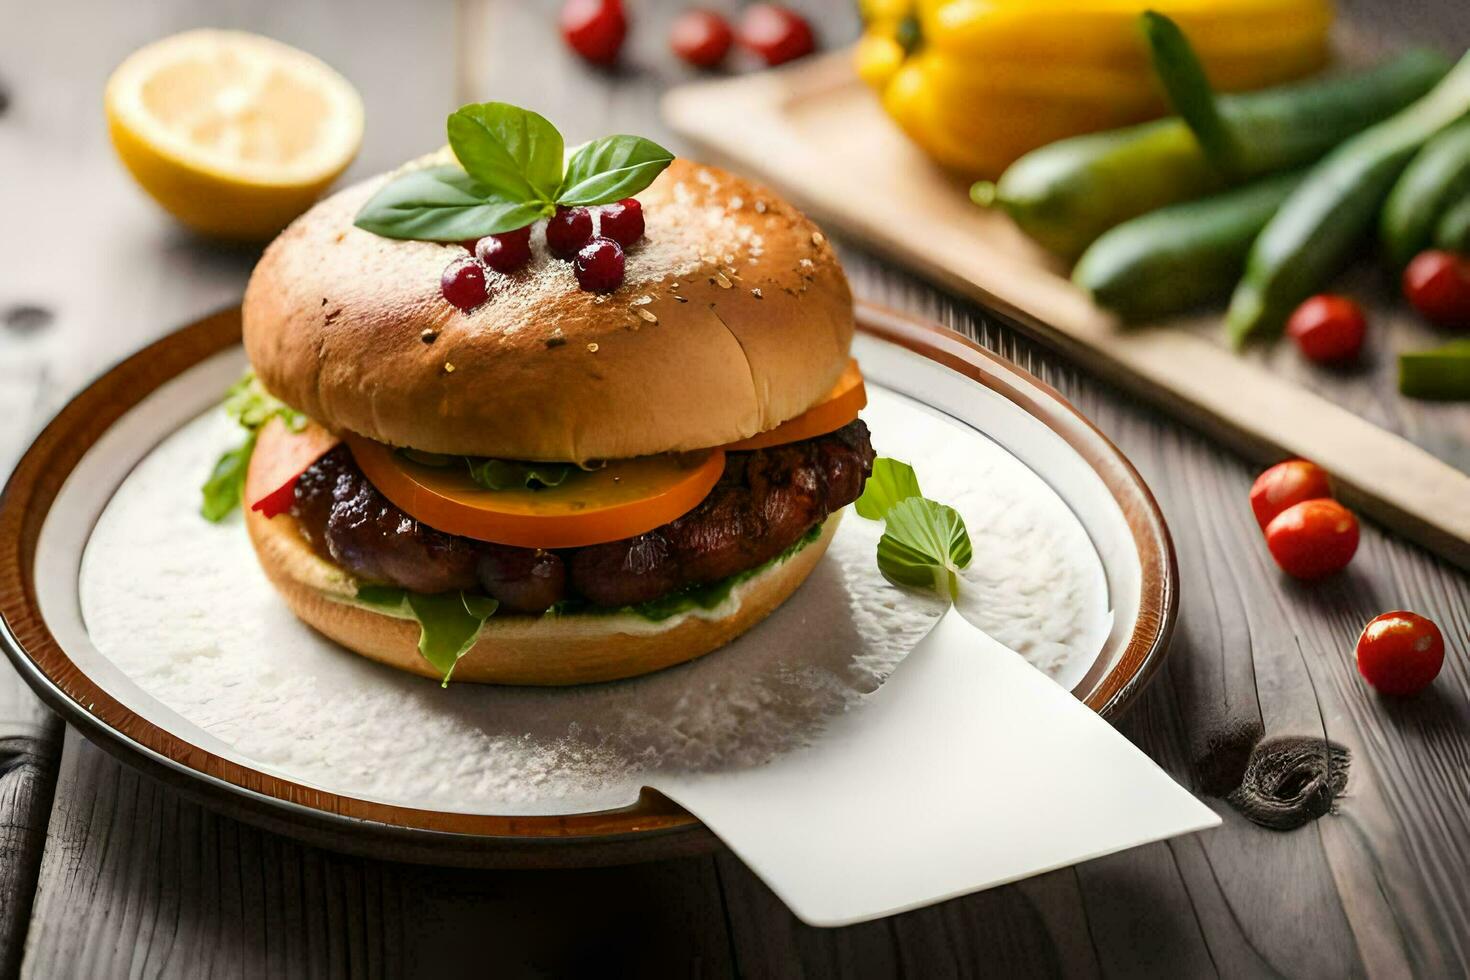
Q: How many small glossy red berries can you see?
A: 5